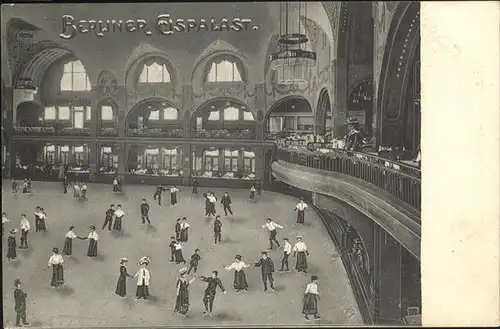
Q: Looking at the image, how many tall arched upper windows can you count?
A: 3